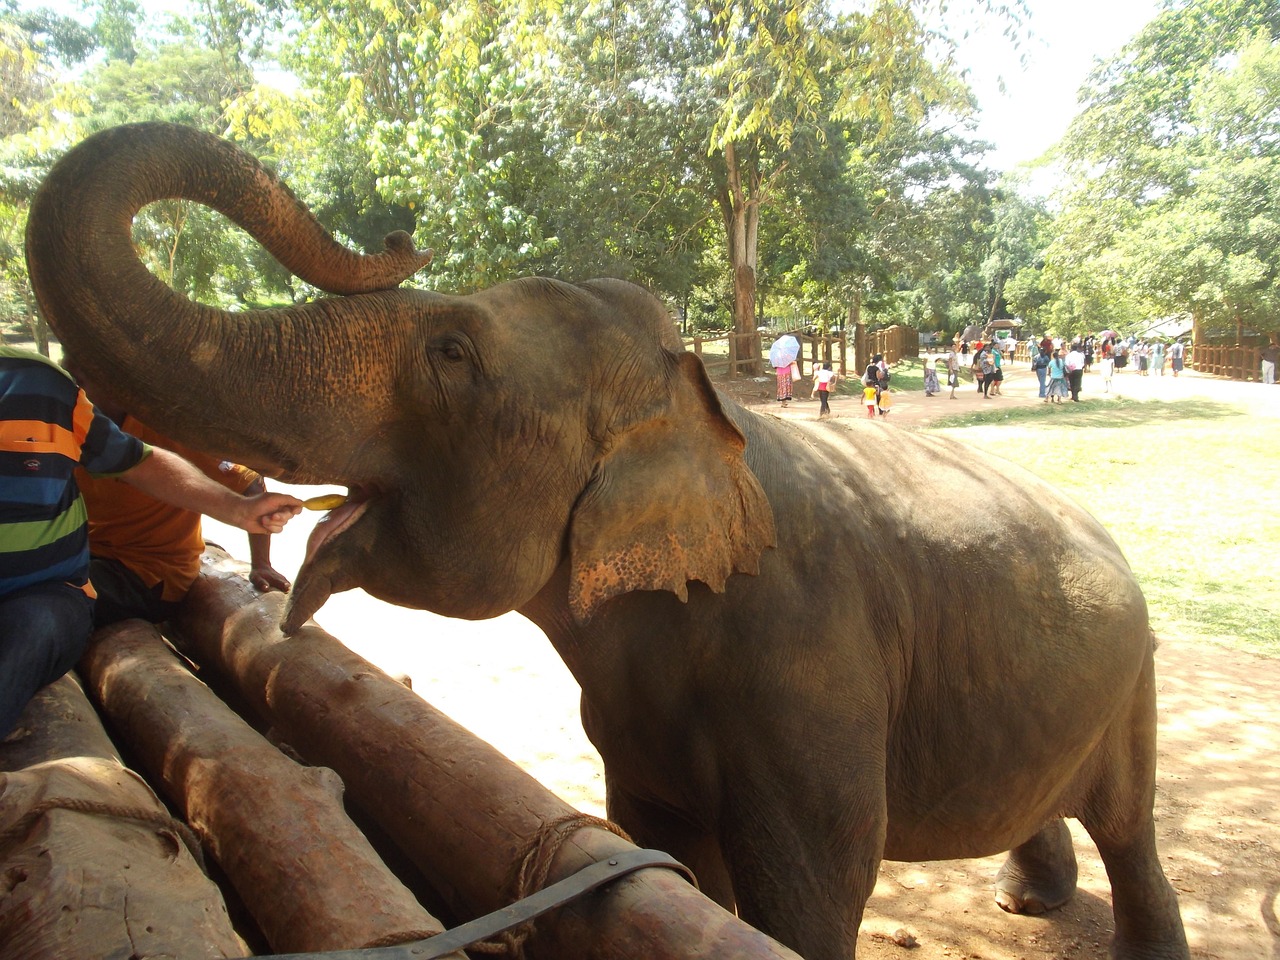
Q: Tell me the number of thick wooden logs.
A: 3